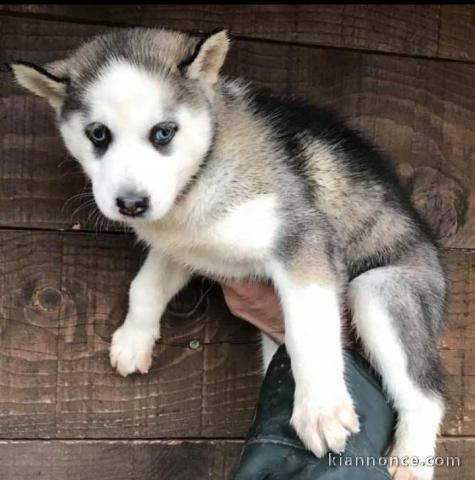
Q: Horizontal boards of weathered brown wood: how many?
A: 4